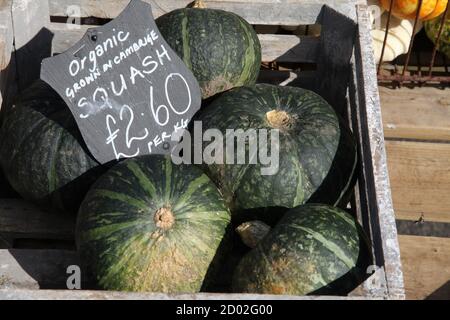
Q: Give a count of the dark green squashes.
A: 5